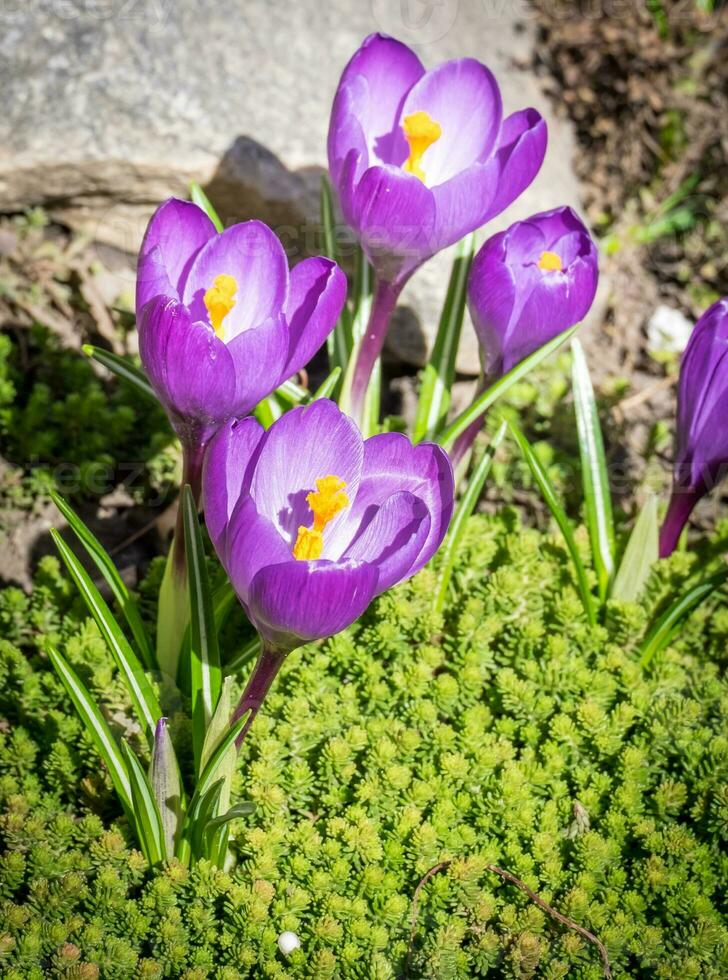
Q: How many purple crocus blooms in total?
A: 5